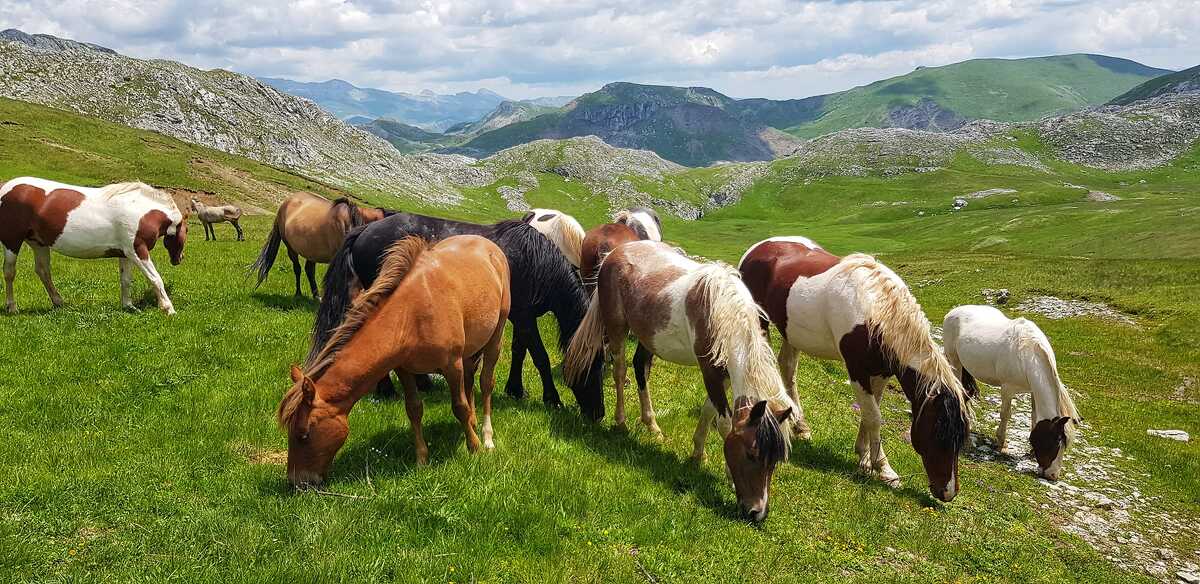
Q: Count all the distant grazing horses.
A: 1